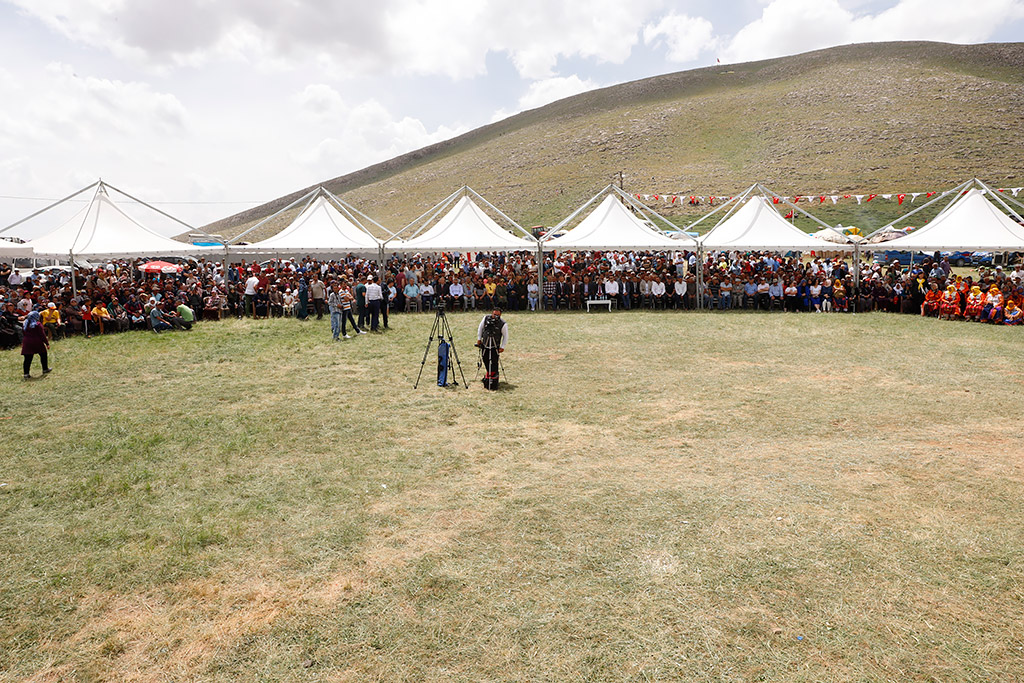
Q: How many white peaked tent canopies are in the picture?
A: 6